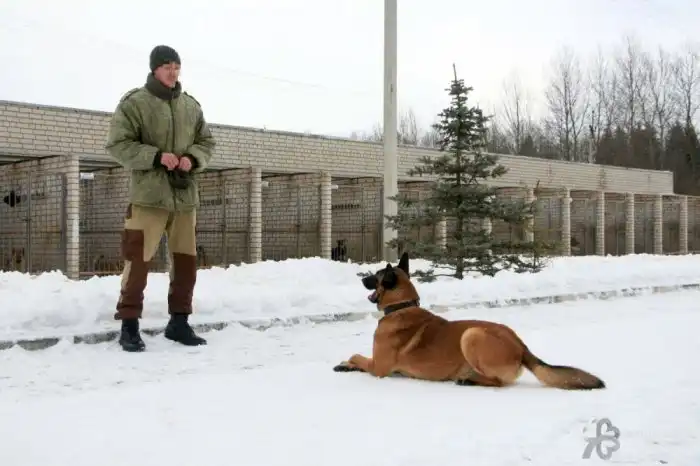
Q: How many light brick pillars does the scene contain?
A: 11